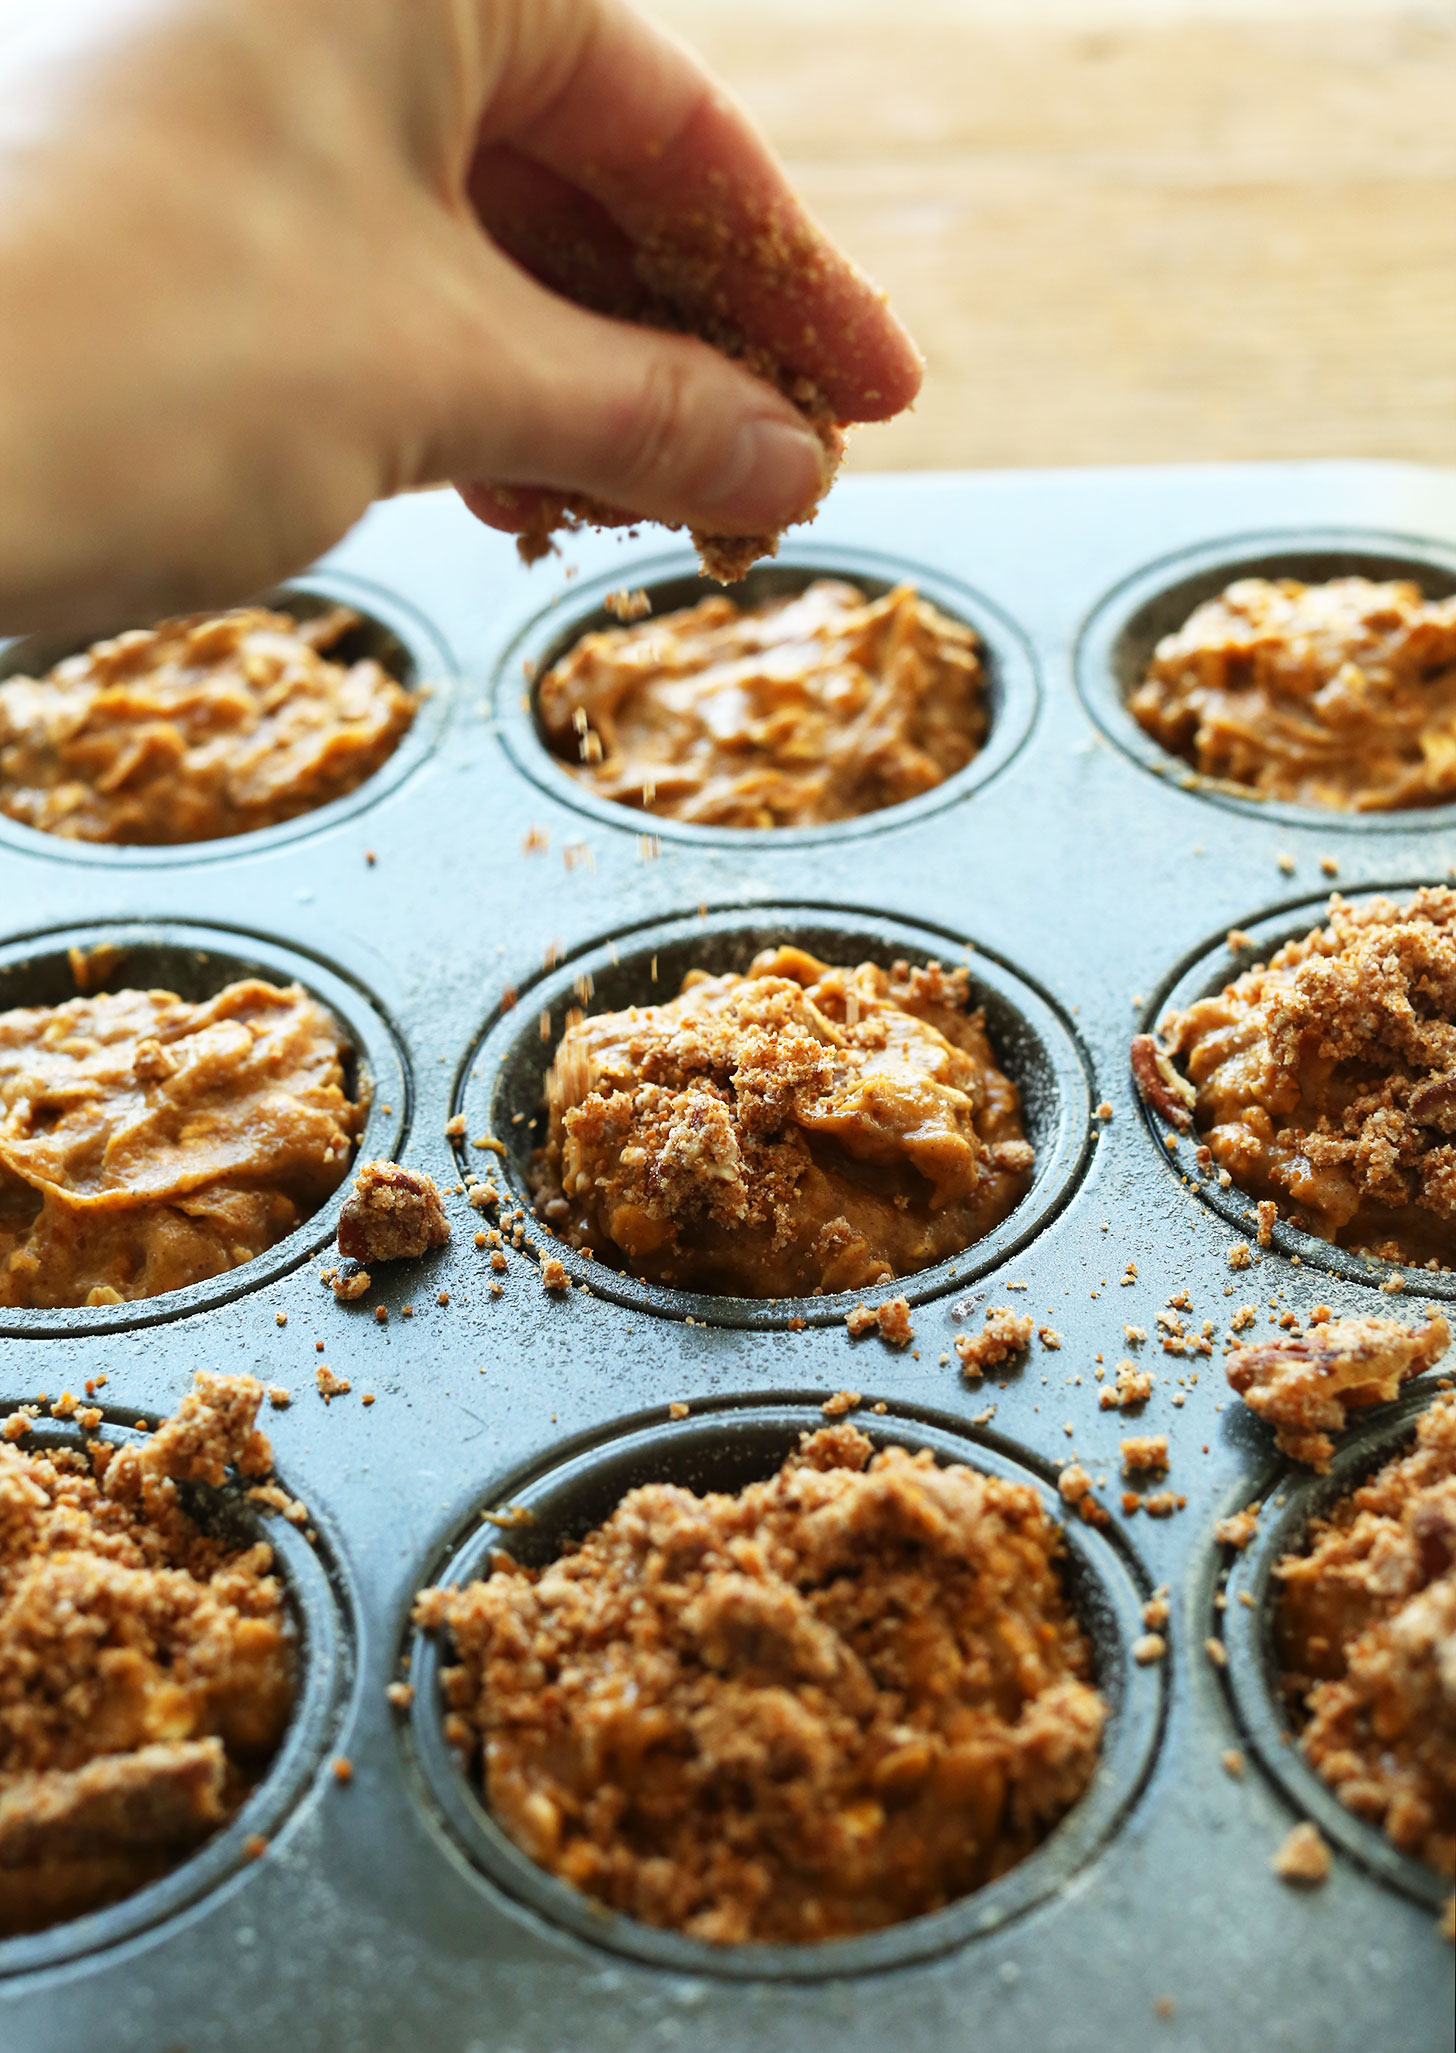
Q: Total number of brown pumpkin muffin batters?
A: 9